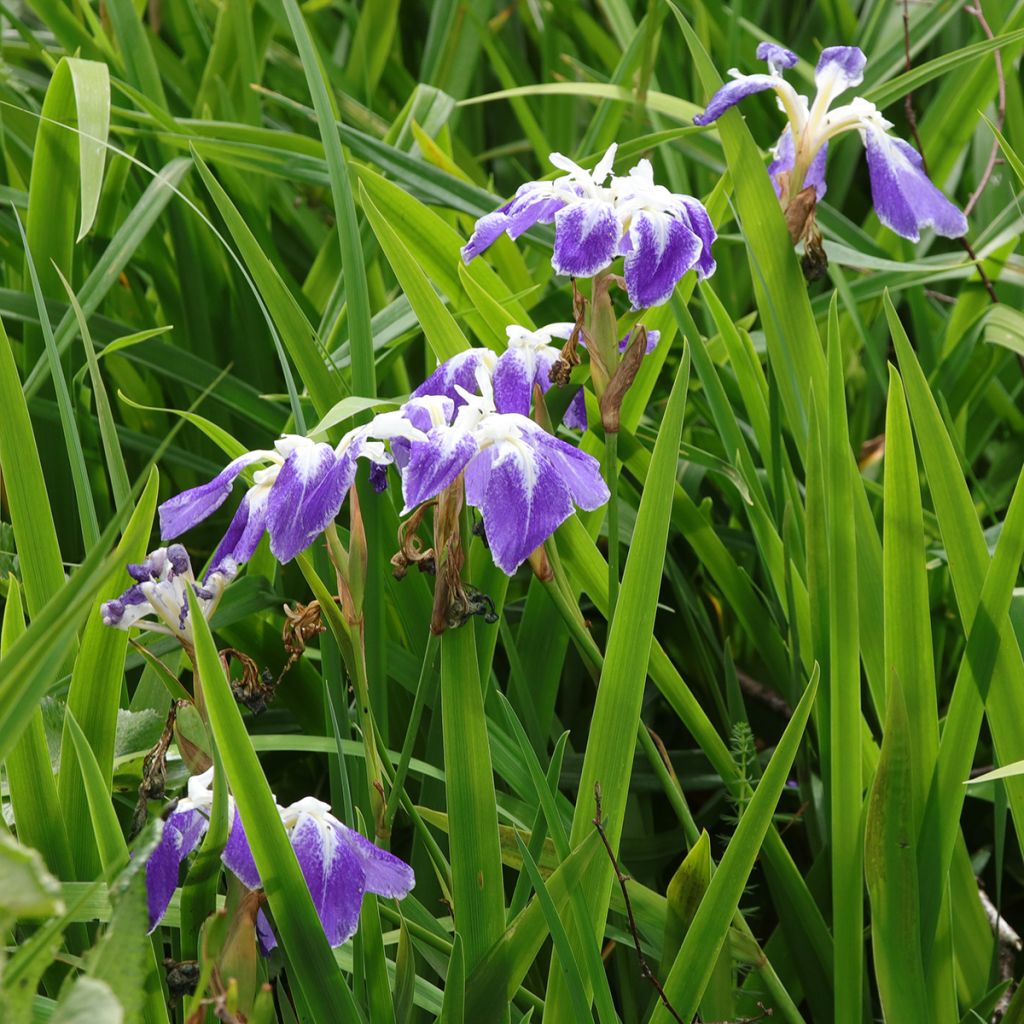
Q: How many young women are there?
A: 0